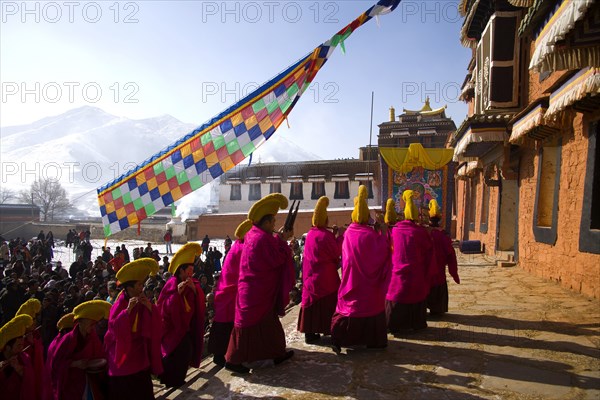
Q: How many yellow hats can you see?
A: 13